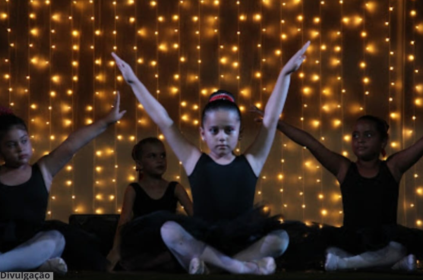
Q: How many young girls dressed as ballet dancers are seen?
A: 4